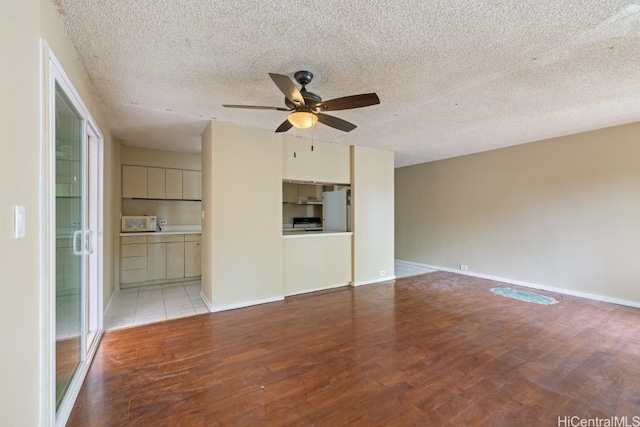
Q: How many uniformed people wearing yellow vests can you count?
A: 0